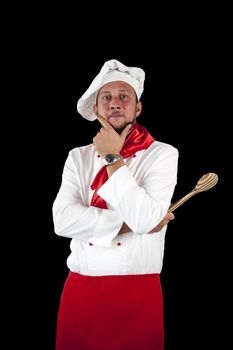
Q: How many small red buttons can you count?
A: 4